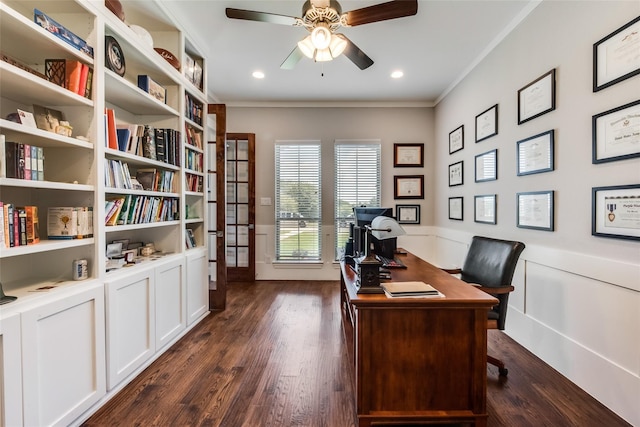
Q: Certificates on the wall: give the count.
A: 15